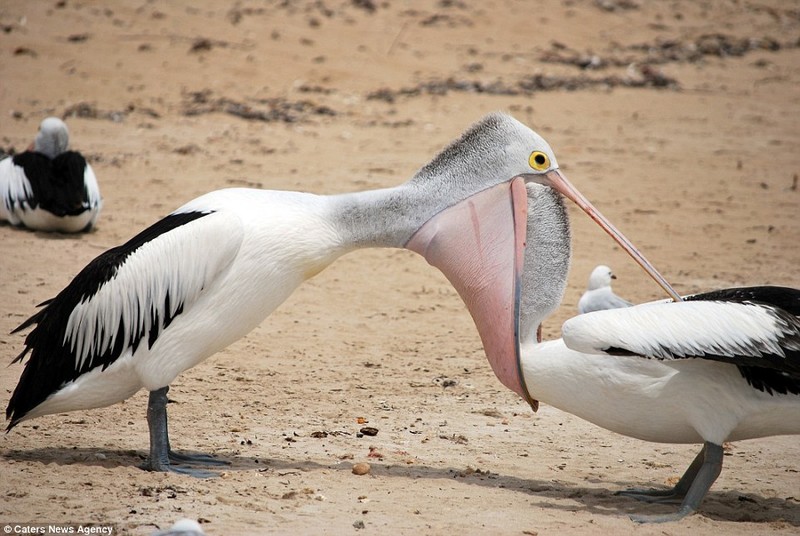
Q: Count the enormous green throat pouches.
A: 0